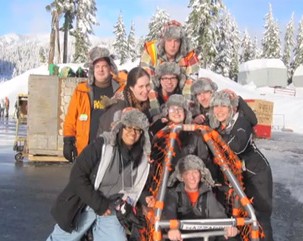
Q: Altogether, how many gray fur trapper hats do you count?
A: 8